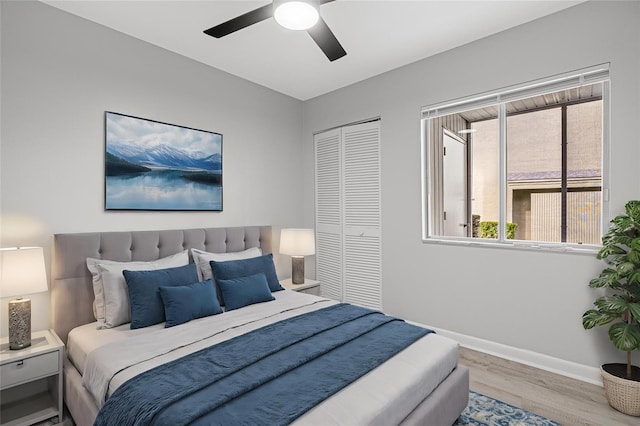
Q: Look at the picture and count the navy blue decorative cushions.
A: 4